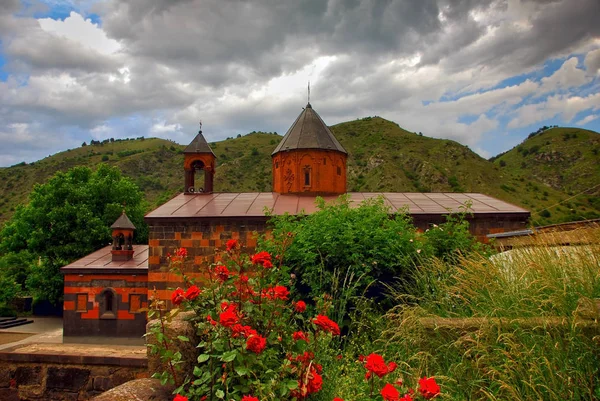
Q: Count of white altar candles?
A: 0